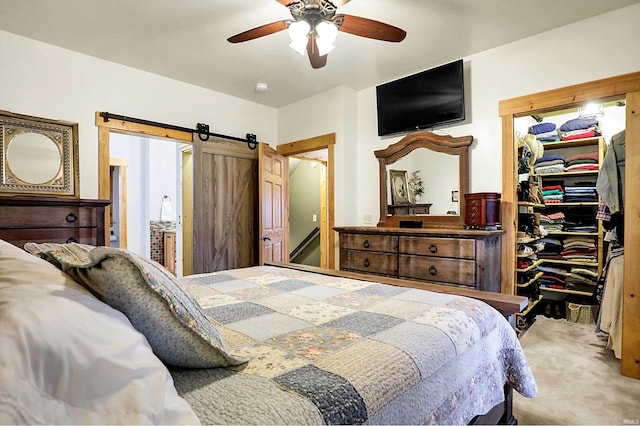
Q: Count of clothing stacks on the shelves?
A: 12